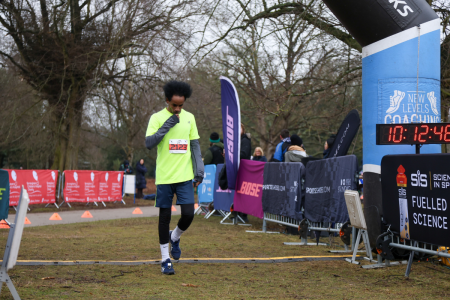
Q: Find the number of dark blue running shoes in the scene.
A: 2